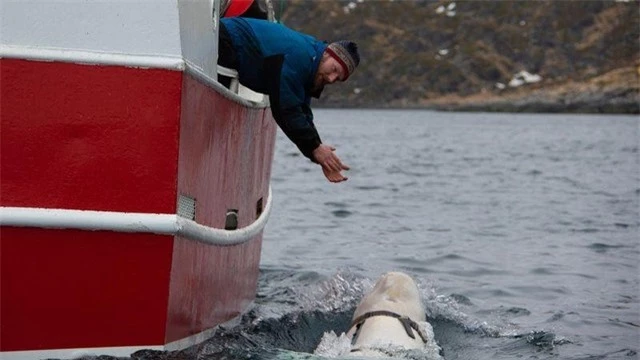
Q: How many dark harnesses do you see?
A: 1